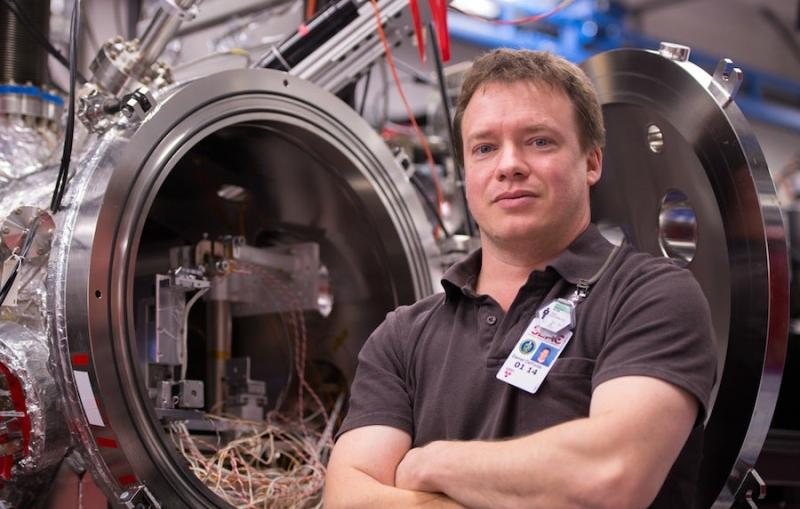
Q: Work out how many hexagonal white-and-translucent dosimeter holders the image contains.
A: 1